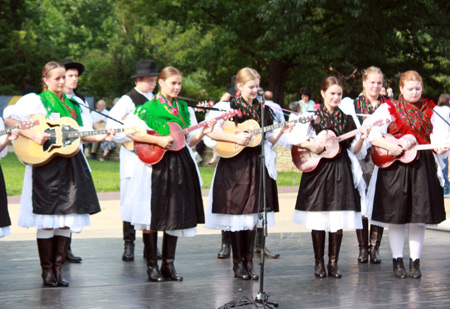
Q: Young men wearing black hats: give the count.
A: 2